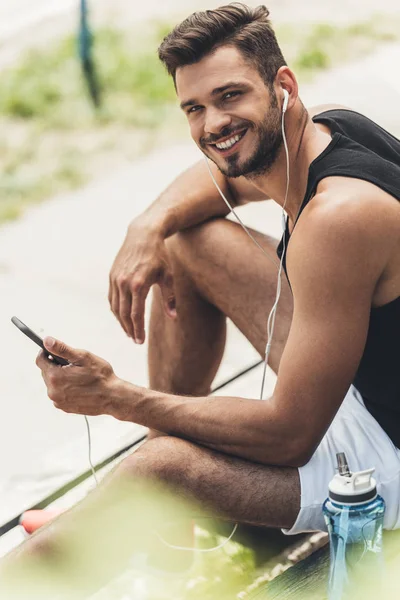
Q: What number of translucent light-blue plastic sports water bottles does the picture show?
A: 1